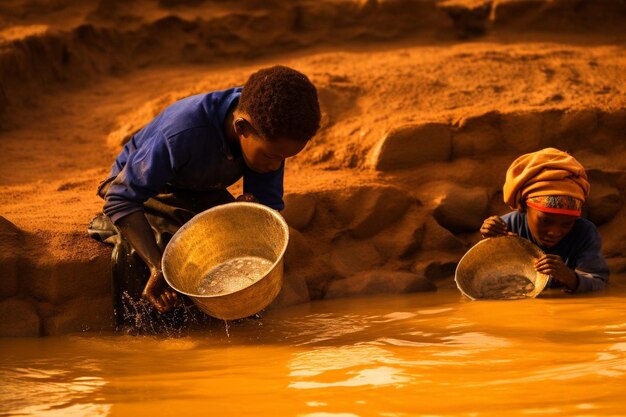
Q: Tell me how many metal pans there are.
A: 2